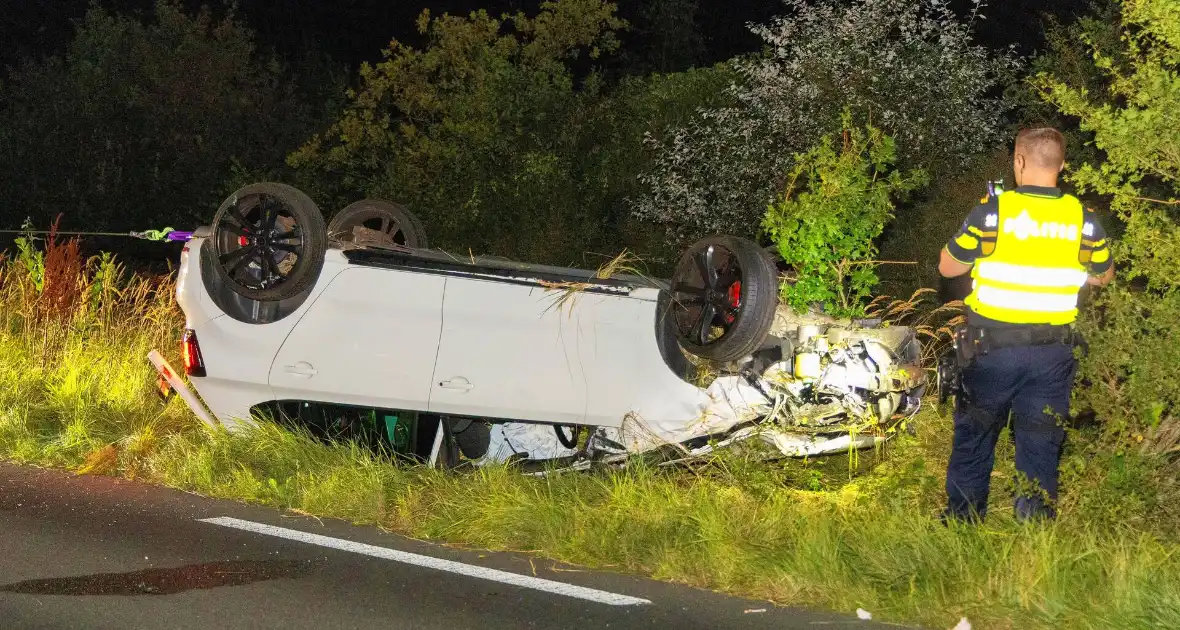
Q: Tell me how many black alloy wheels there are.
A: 3